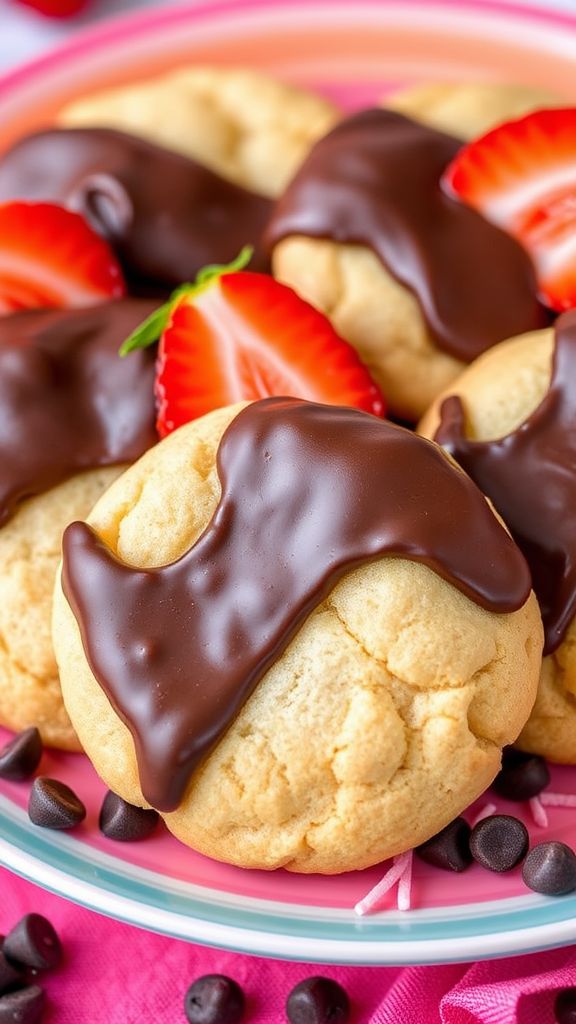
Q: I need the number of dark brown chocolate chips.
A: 13